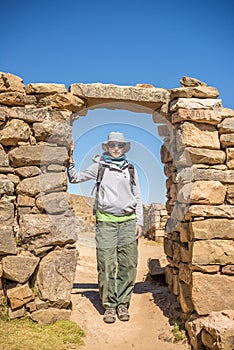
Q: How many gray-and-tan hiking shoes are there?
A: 2